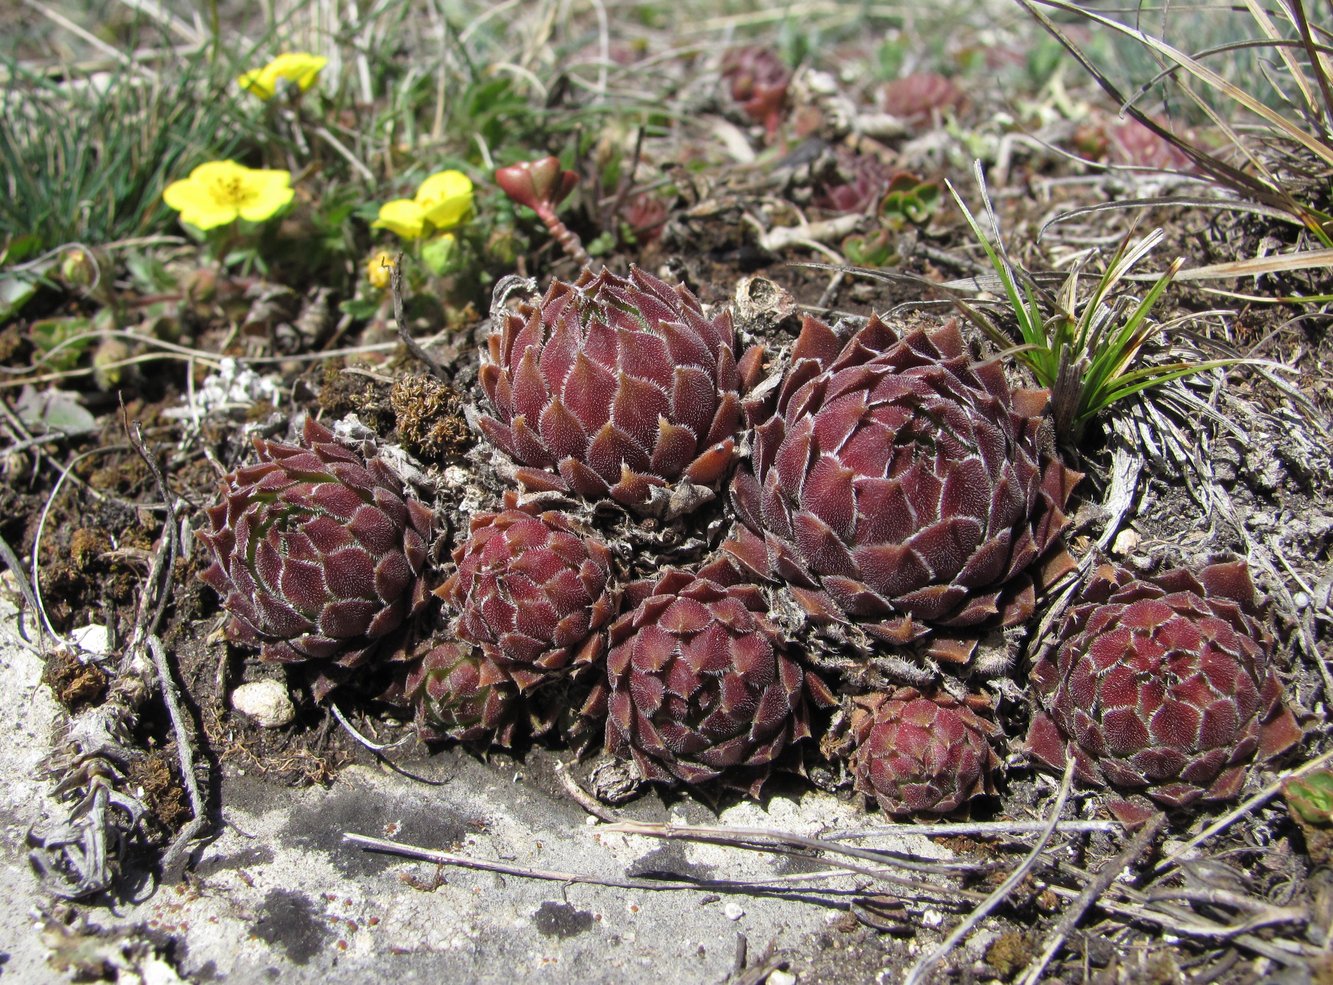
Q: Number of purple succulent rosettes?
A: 8